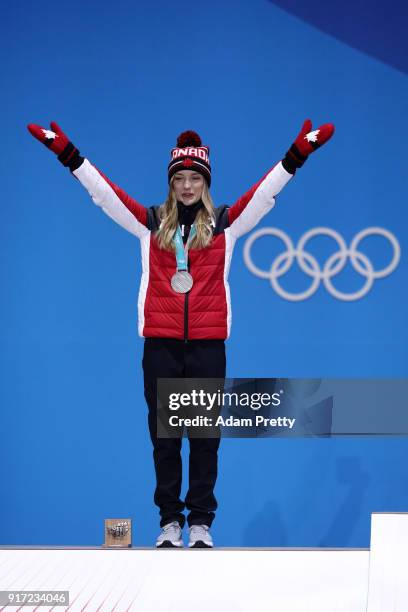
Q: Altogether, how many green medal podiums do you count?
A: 0